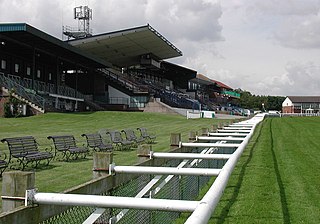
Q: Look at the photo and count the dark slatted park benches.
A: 7